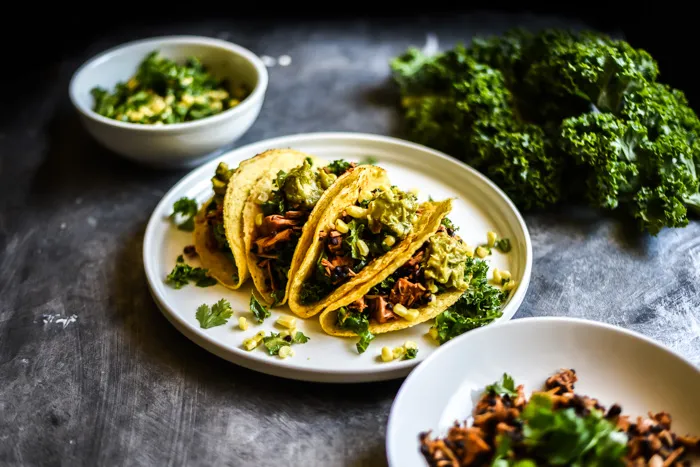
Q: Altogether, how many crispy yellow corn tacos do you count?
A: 4